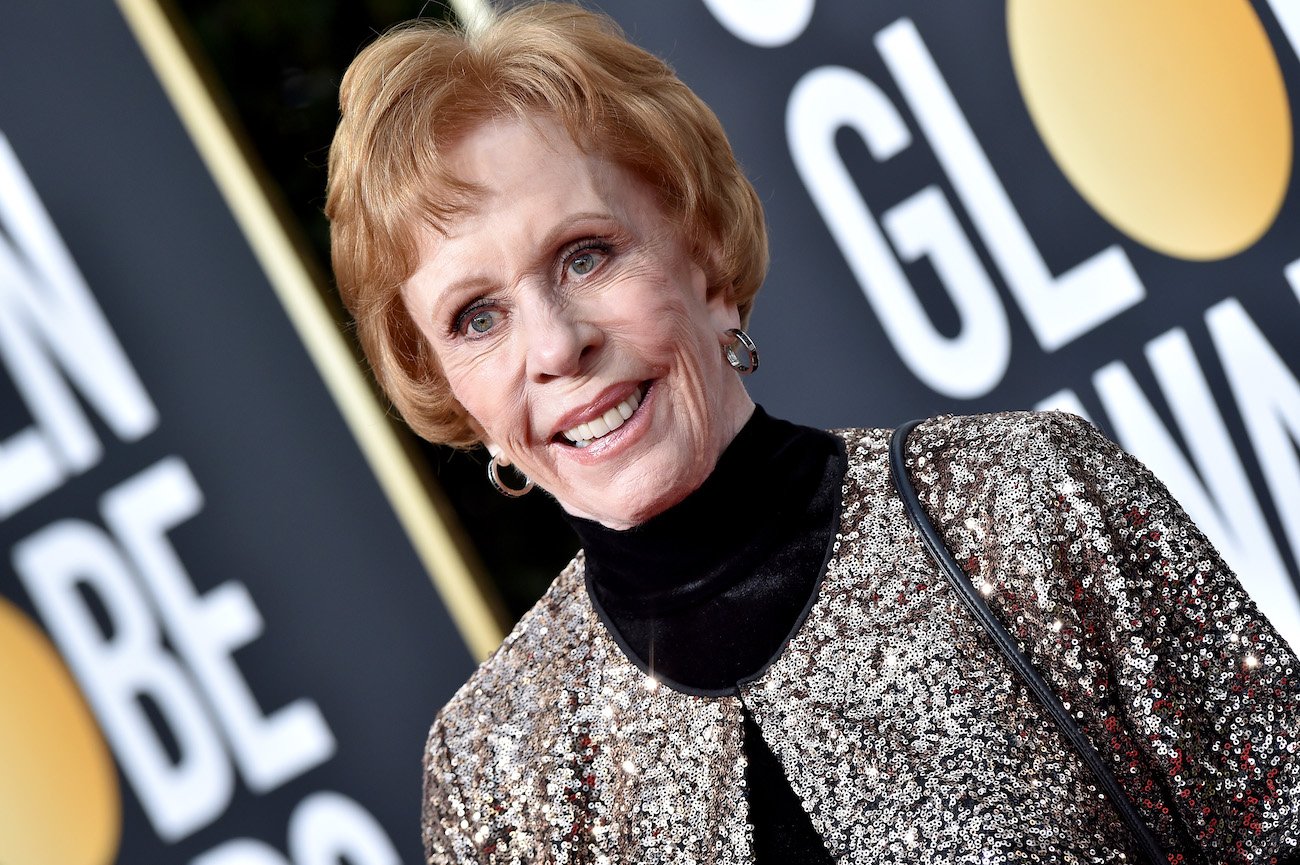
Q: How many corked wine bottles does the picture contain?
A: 0